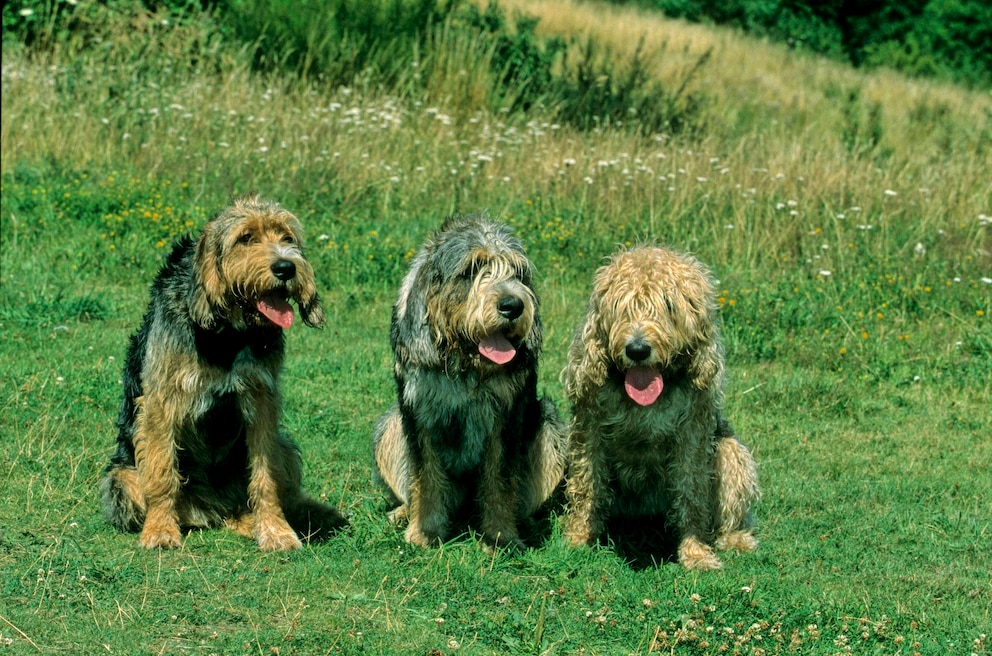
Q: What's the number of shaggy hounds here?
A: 3